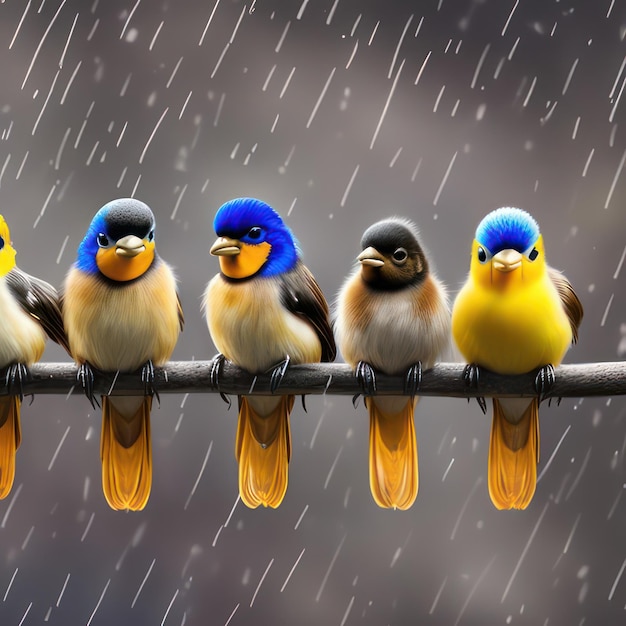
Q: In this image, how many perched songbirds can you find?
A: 5